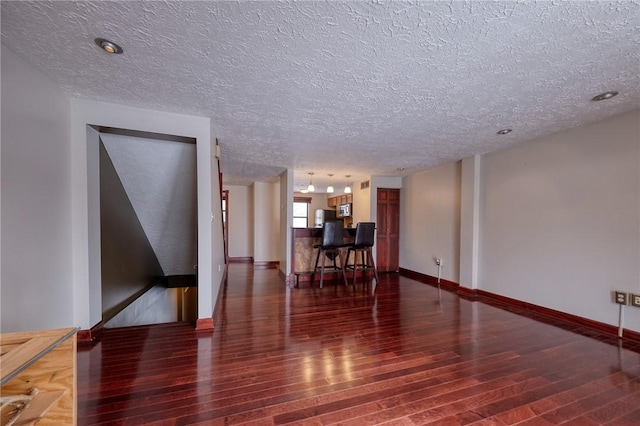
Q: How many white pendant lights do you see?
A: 3